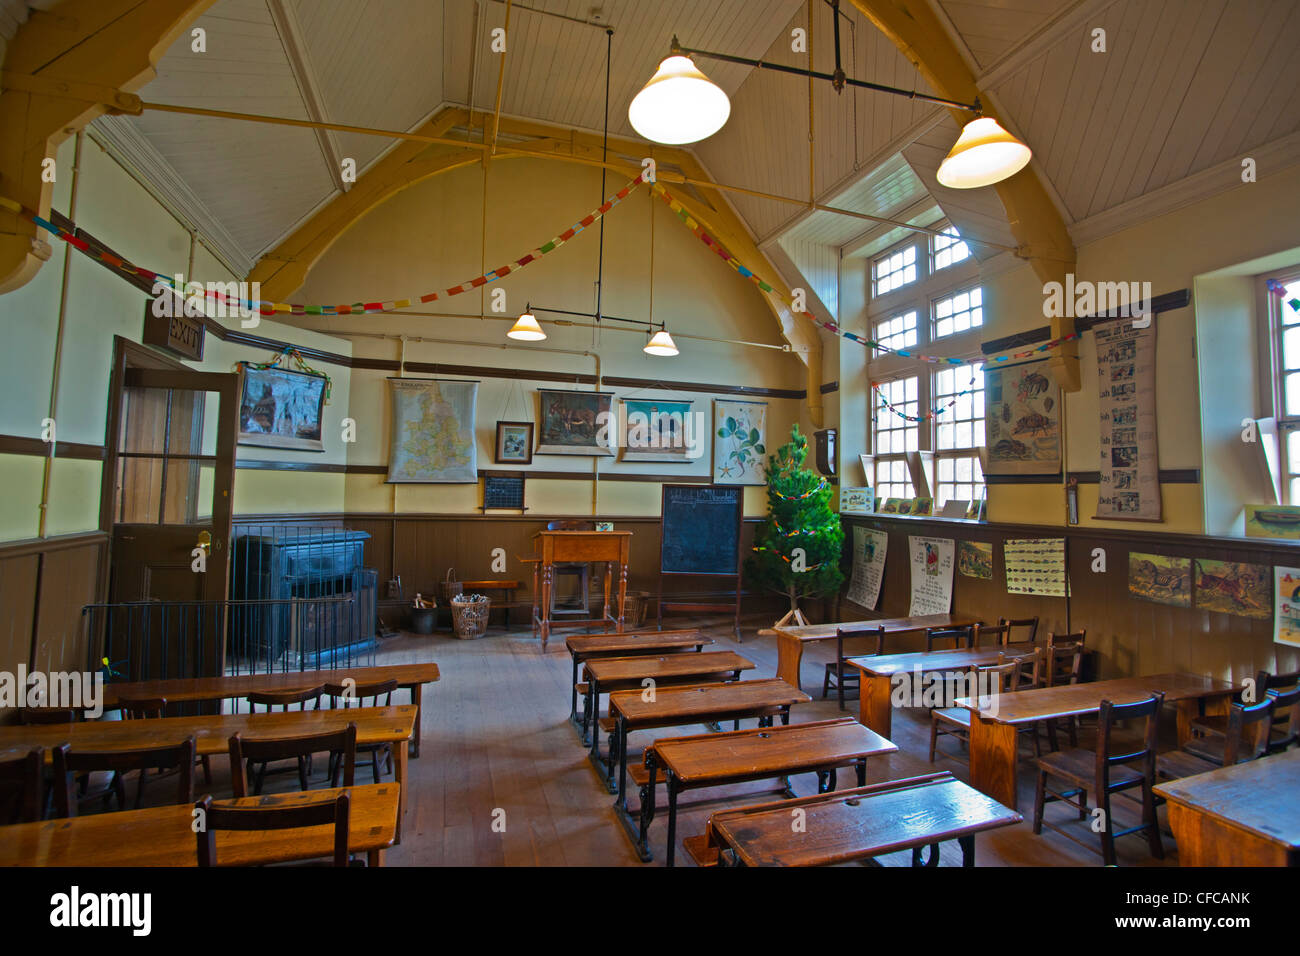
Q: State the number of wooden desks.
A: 13